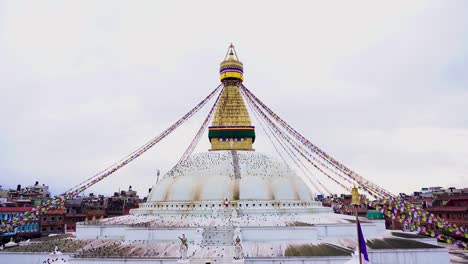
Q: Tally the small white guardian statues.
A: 2